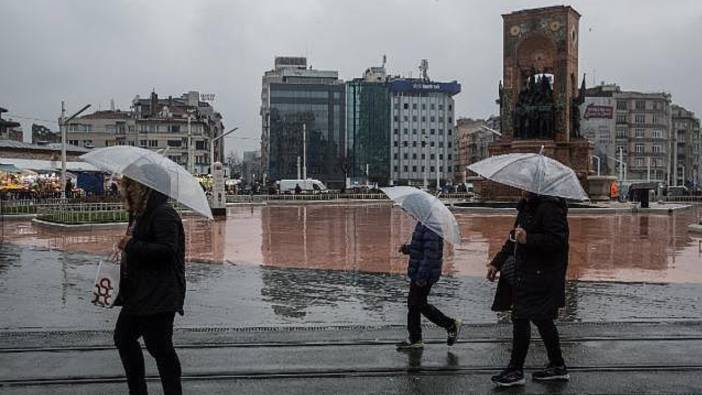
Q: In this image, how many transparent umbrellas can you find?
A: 3